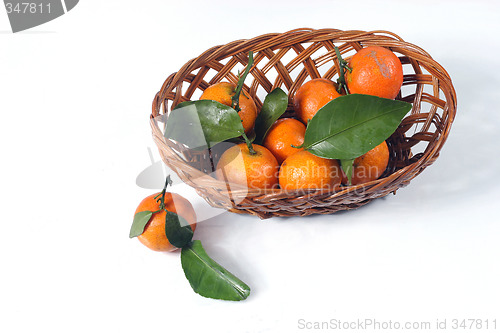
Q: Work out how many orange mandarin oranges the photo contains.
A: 8